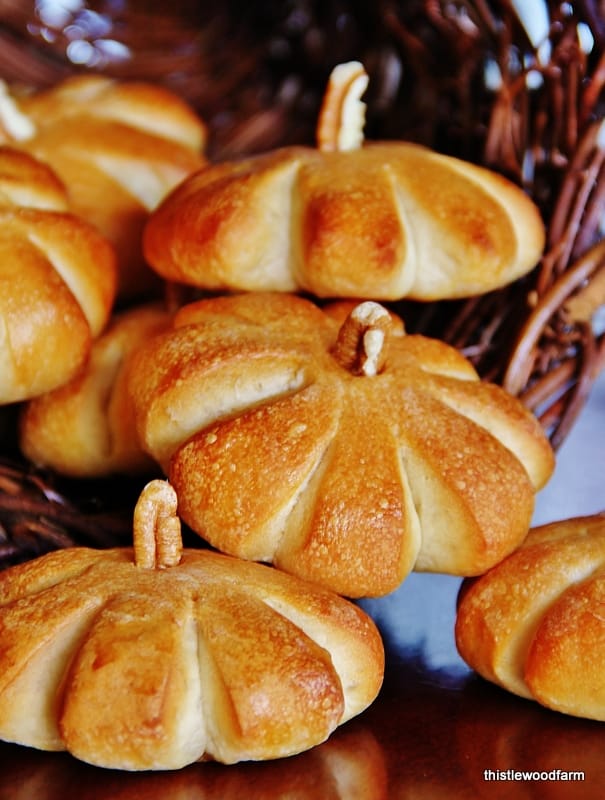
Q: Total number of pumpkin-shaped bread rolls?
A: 7